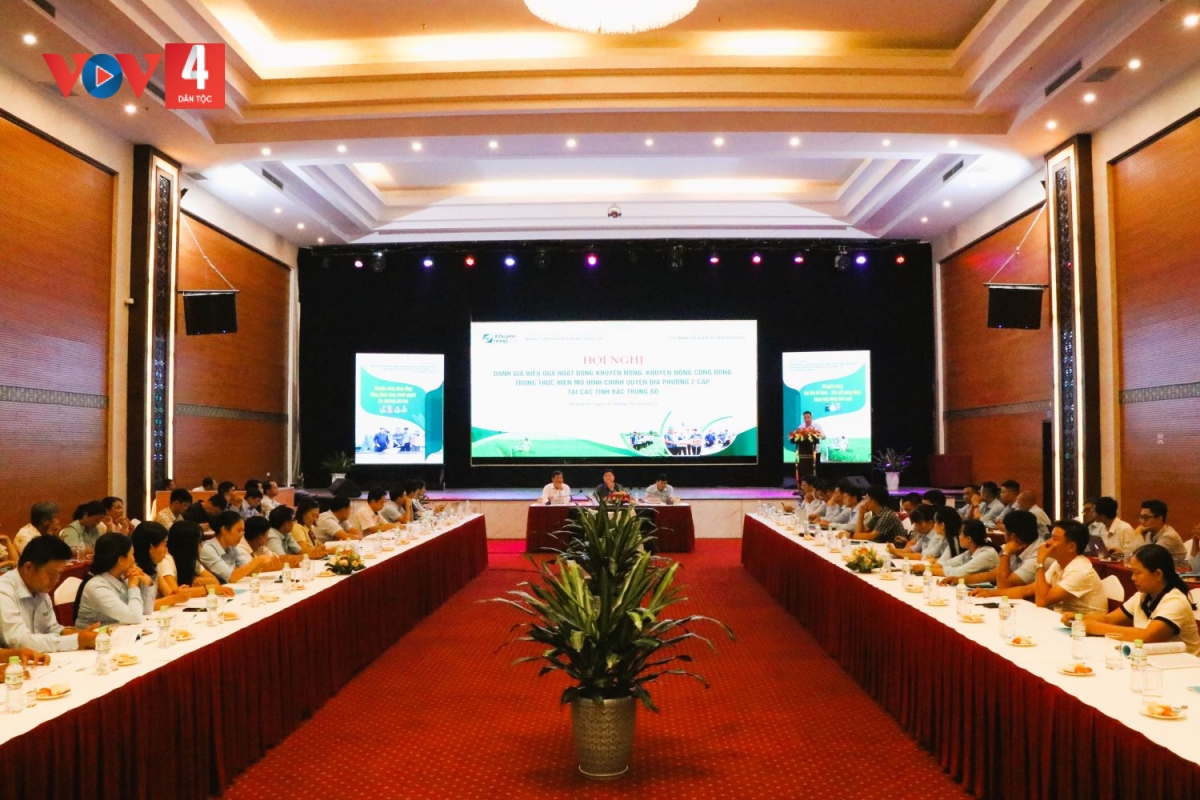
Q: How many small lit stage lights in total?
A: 10